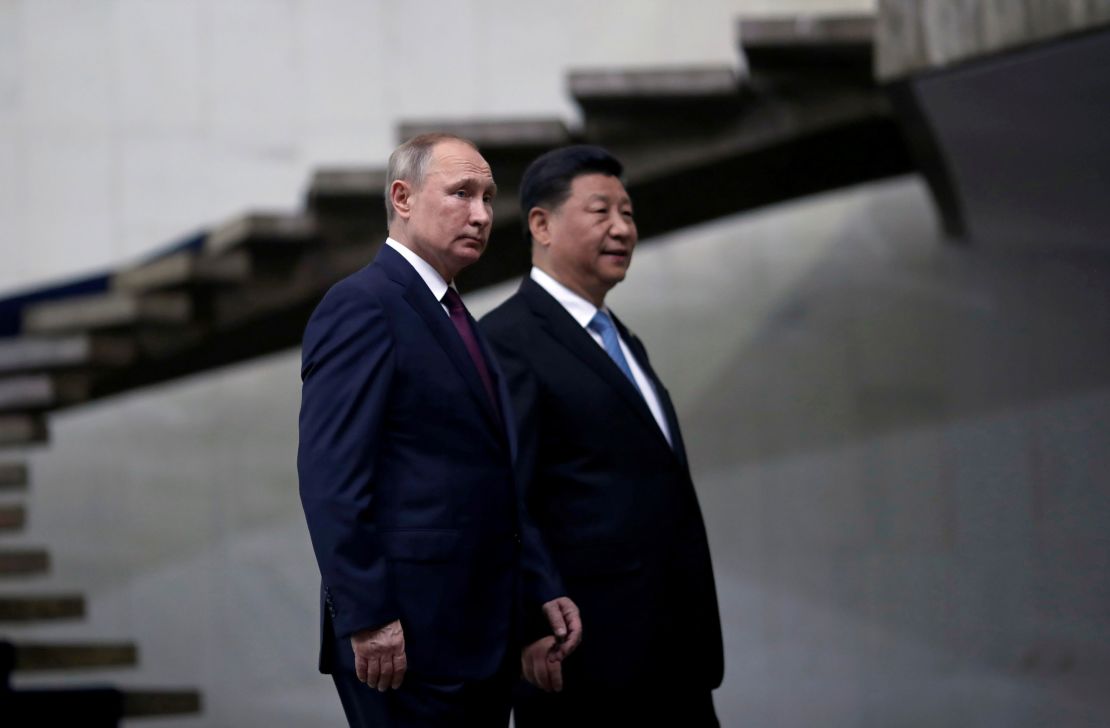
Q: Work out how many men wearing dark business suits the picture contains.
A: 2